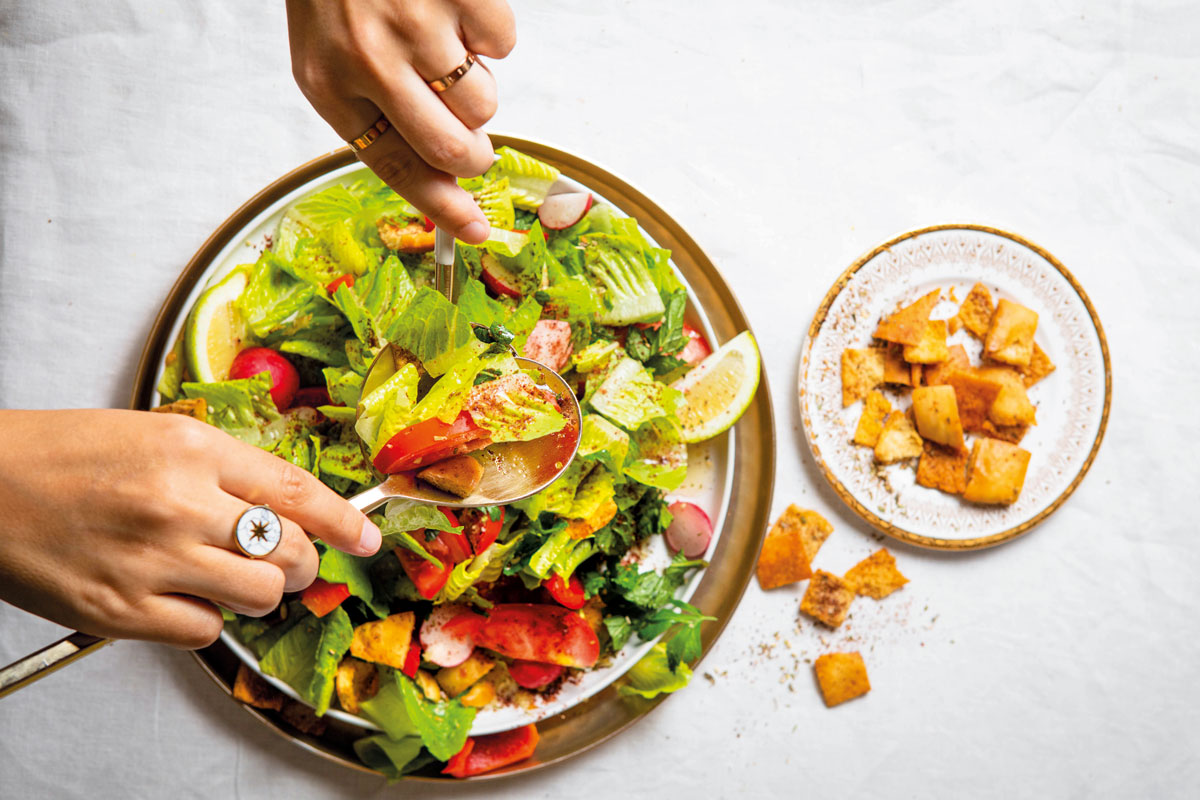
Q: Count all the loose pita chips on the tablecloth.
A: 5